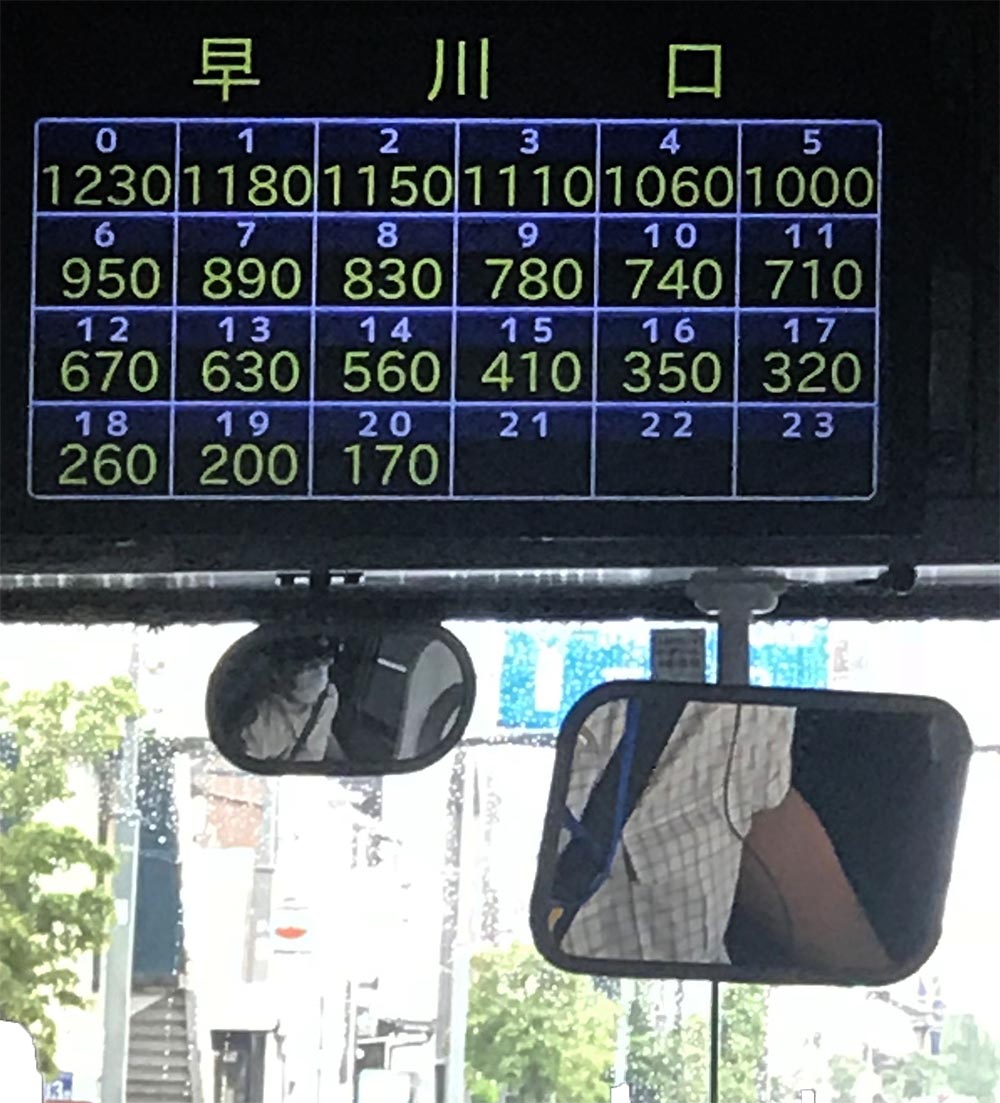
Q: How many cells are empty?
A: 3